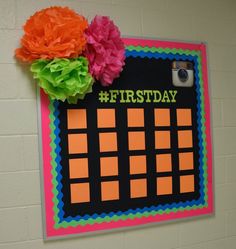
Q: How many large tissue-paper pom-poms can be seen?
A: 3